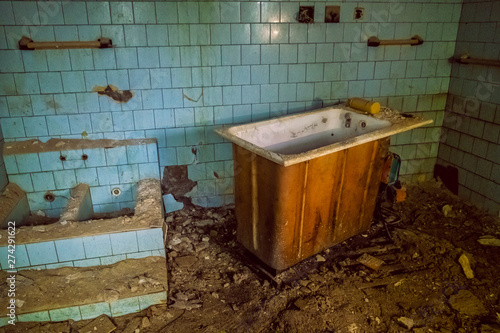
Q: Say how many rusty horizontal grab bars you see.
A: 3